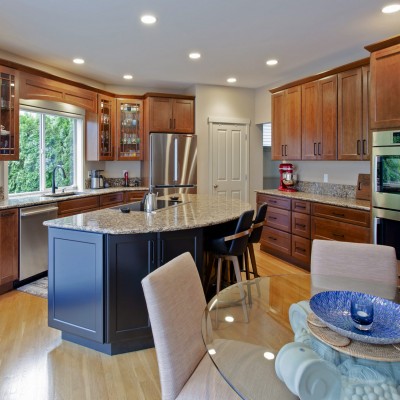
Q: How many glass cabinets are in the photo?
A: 3